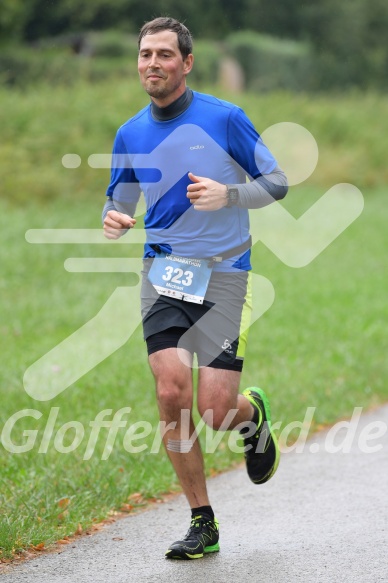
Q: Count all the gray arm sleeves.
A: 2